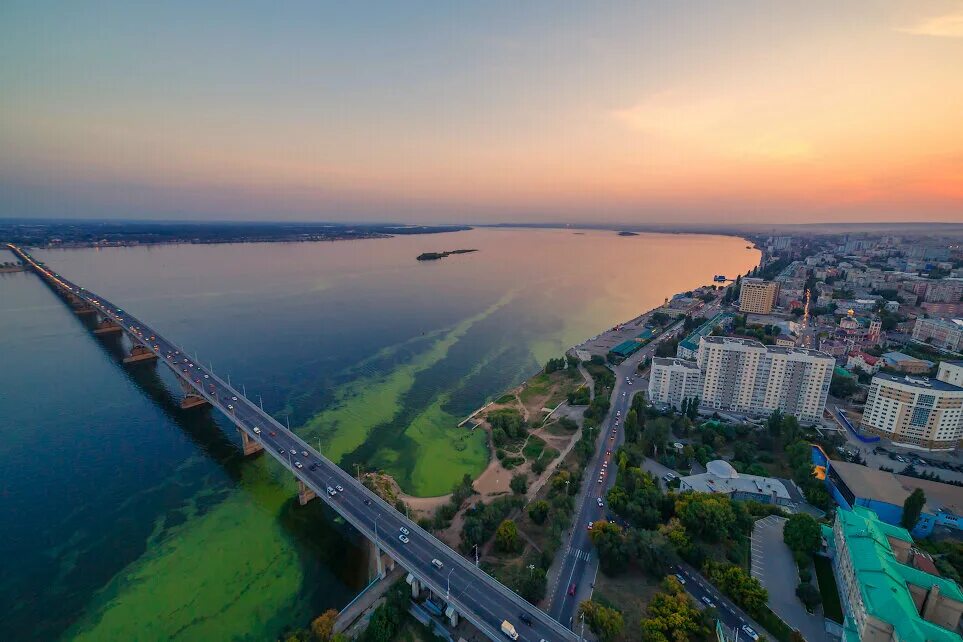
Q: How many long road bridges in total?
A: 1